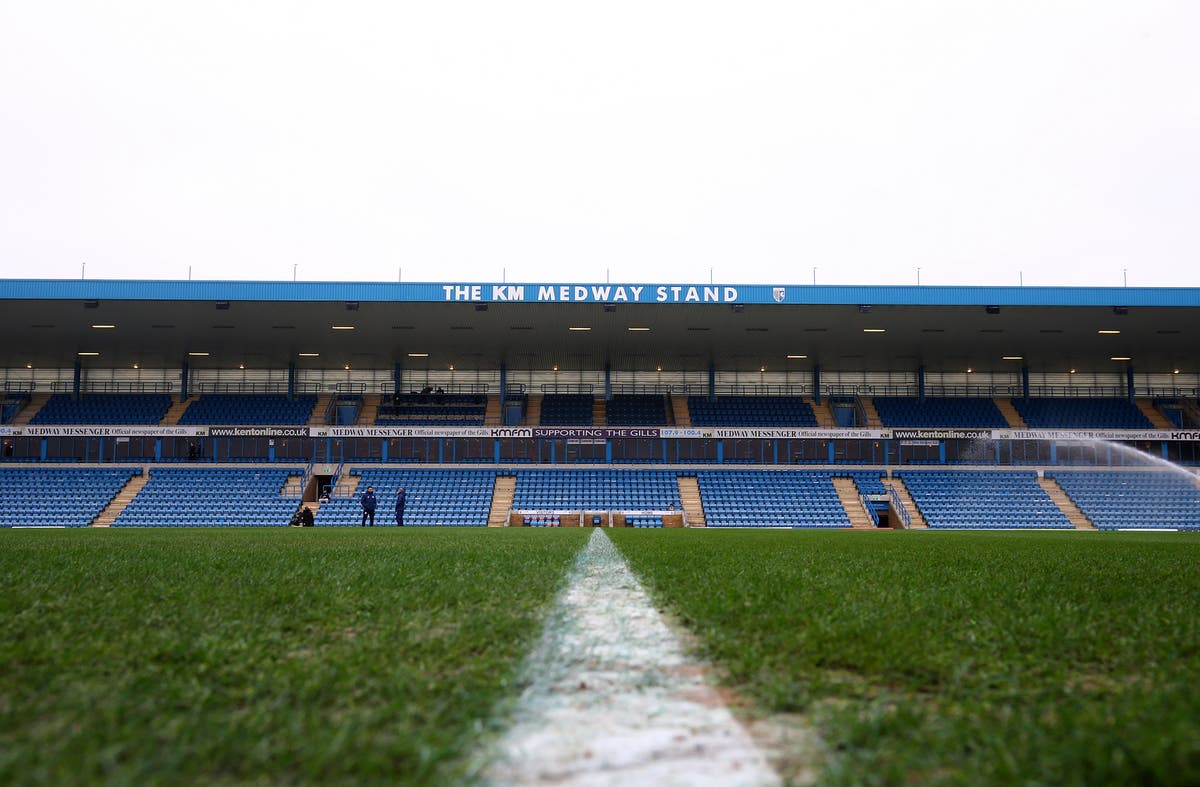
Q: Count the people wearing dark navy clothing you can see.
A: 2